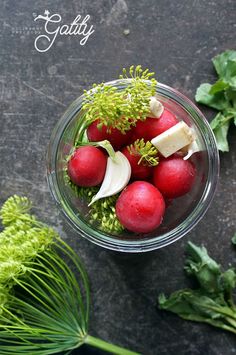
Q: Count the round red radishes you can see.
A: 6